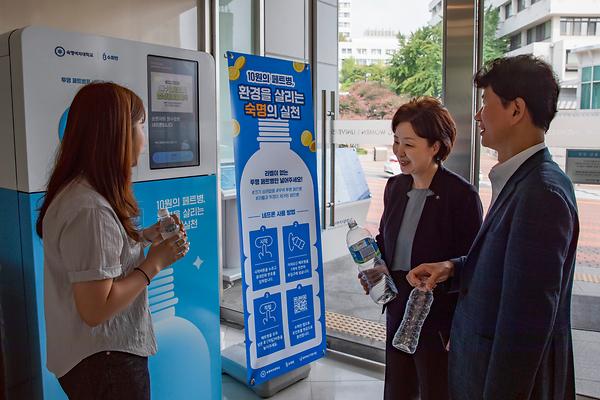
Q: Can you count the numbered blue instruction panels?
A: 4